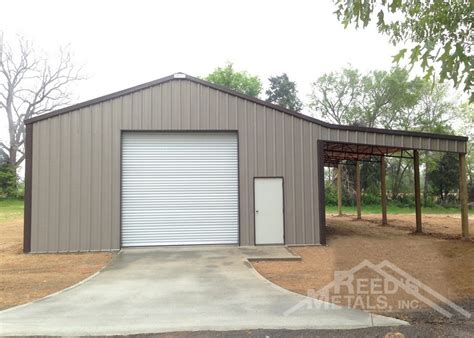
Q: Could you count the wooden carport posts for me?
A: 5